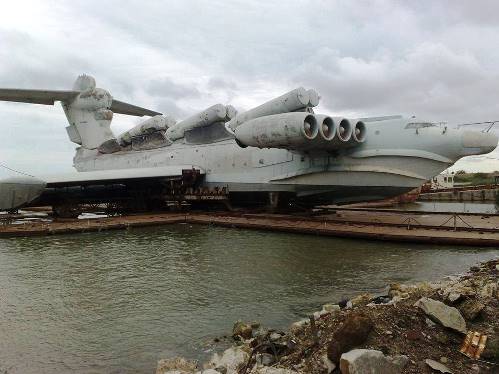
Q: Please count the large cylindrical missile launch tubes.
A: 6